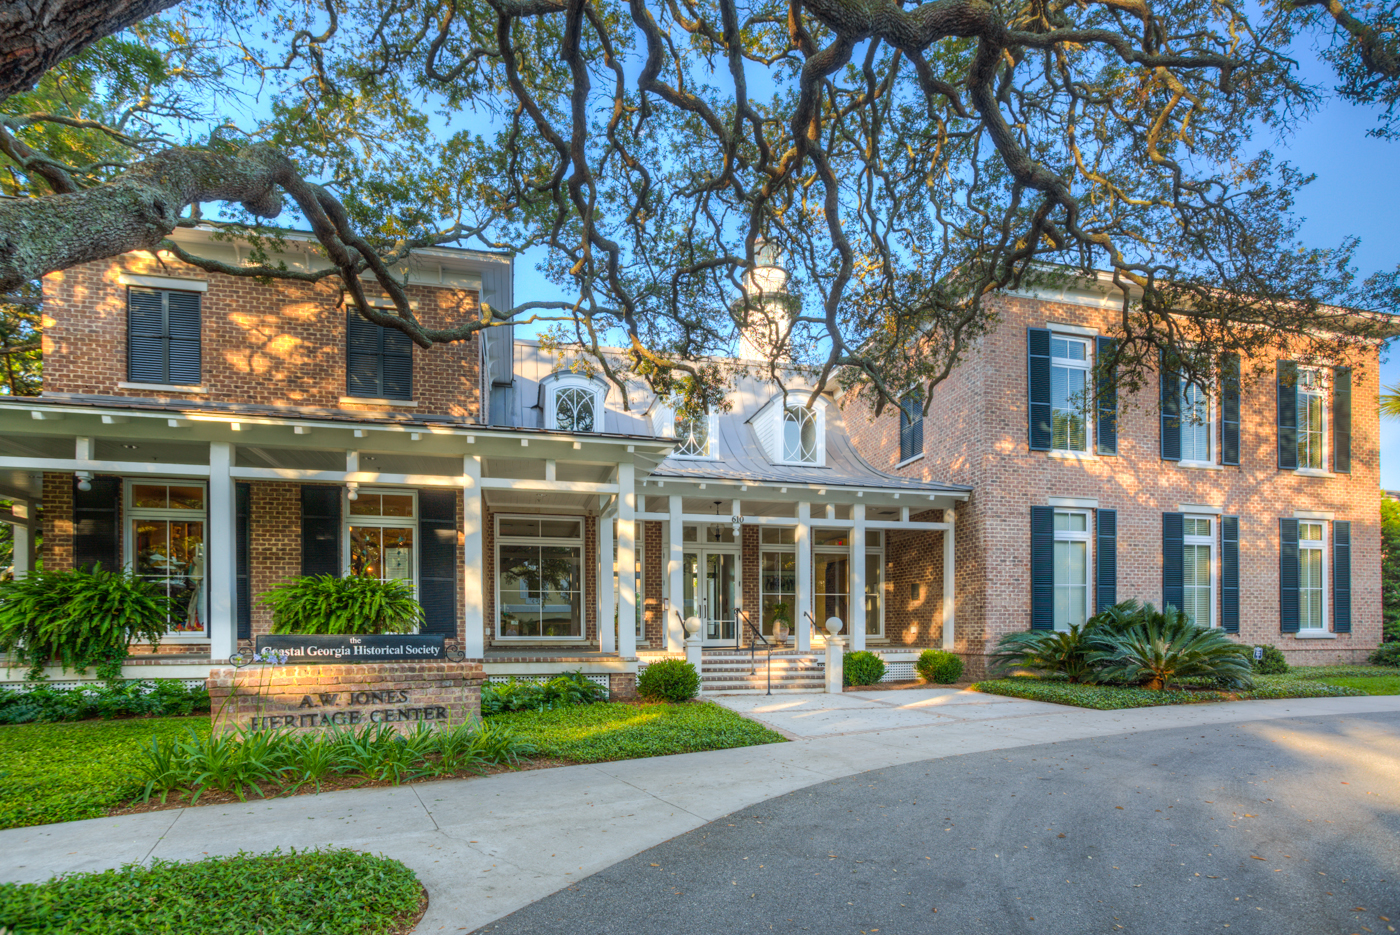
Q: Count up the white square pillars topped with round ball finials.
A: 2